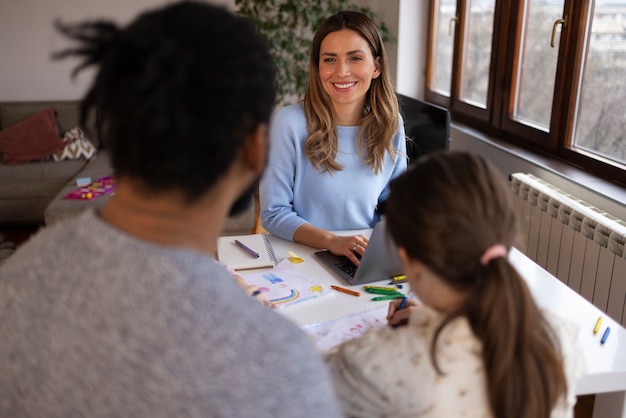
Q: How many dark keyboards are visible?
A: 1